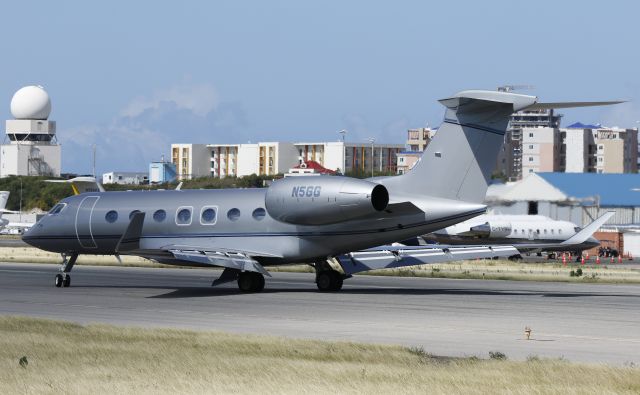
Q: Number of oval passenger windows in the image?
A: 7